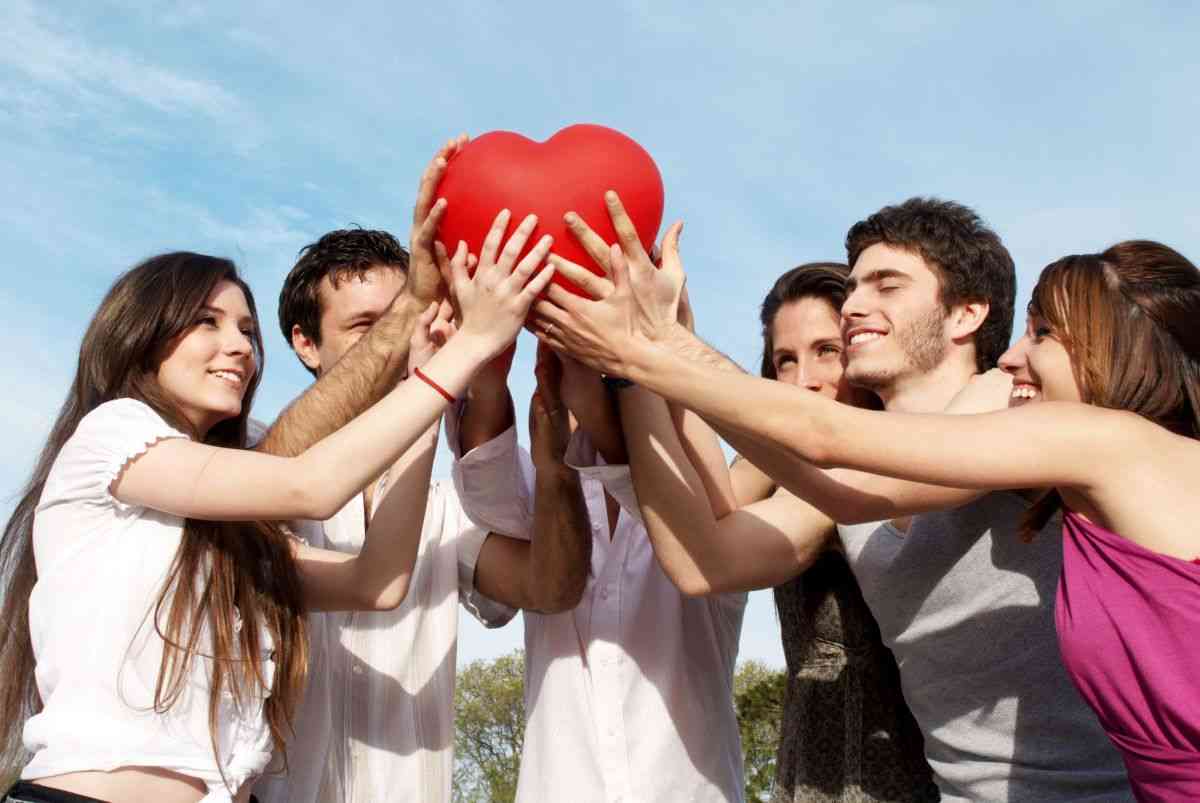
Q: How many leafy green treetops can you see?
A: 2